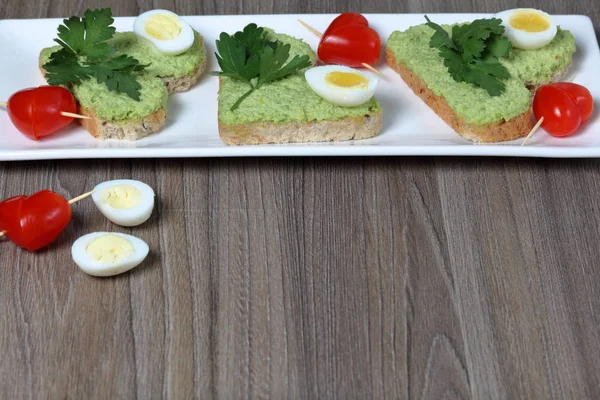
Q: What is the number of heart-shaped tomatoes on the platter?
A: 3